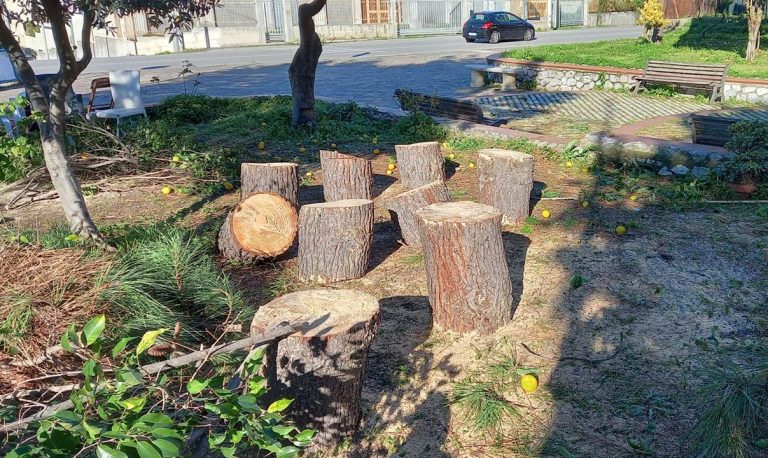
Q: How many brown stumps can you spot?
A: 9